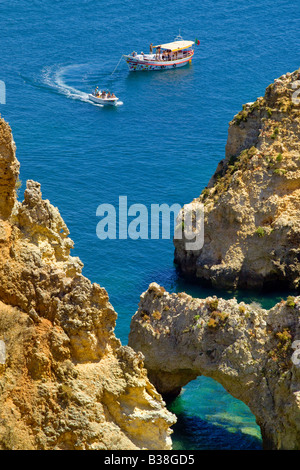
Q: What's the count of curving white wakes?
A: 1